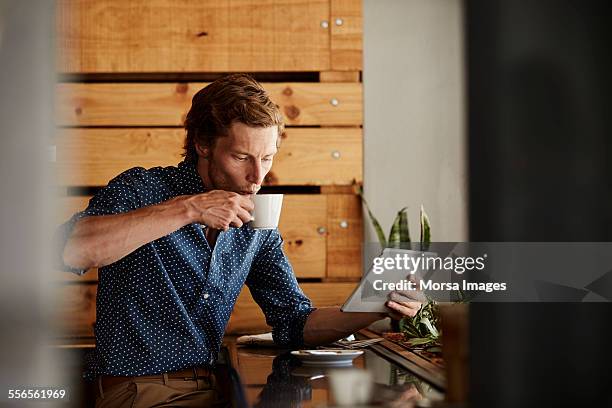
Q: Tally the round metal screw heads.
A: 6